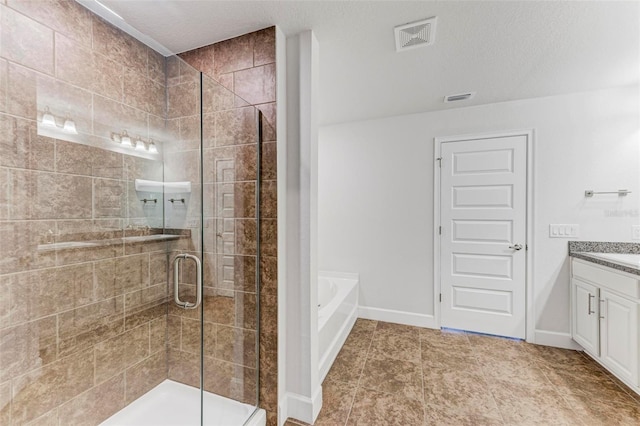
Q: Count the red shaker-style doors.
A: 0